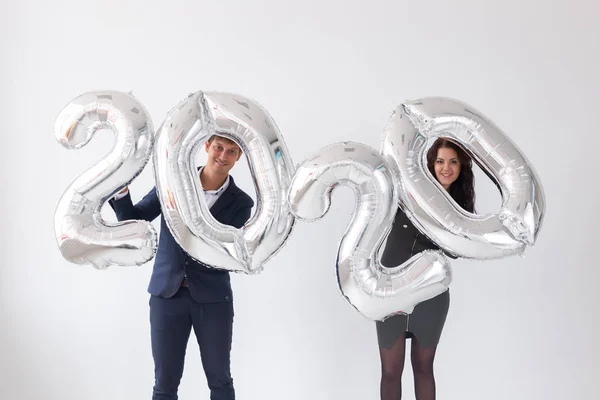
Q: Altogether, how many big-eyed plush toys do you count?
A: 0